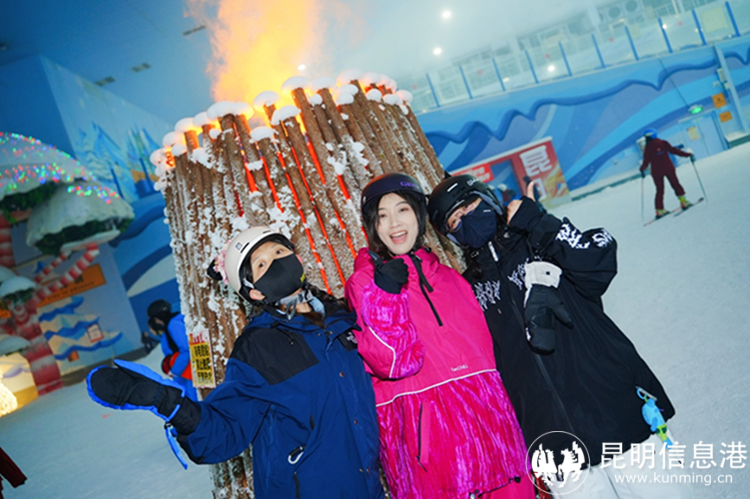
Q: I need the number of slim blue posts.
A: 10